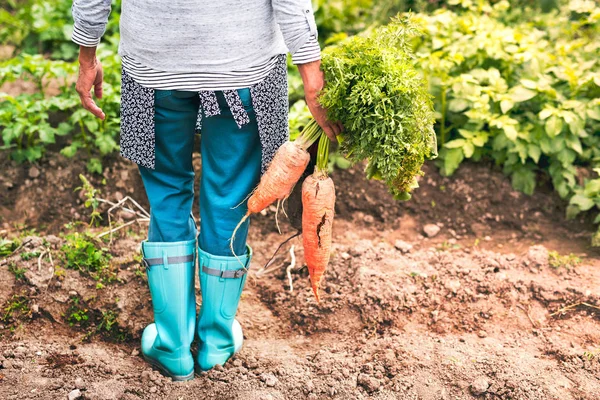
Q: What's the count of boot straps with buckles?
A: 2